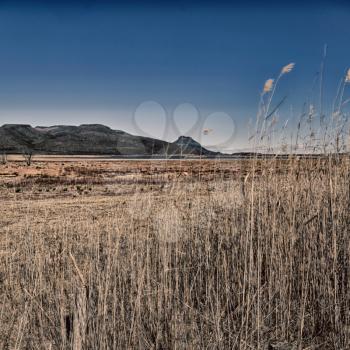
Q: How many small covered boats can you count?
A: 0